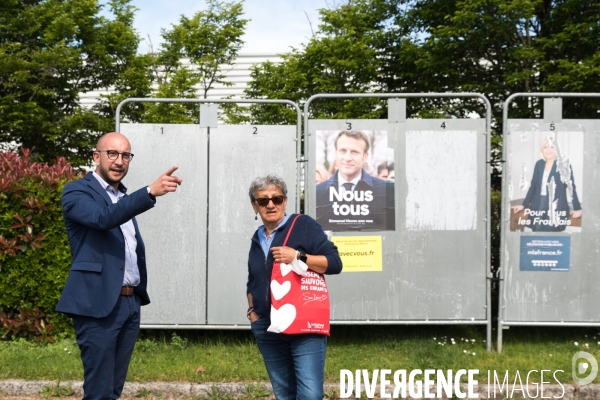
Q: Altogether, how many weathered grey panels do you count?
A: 5